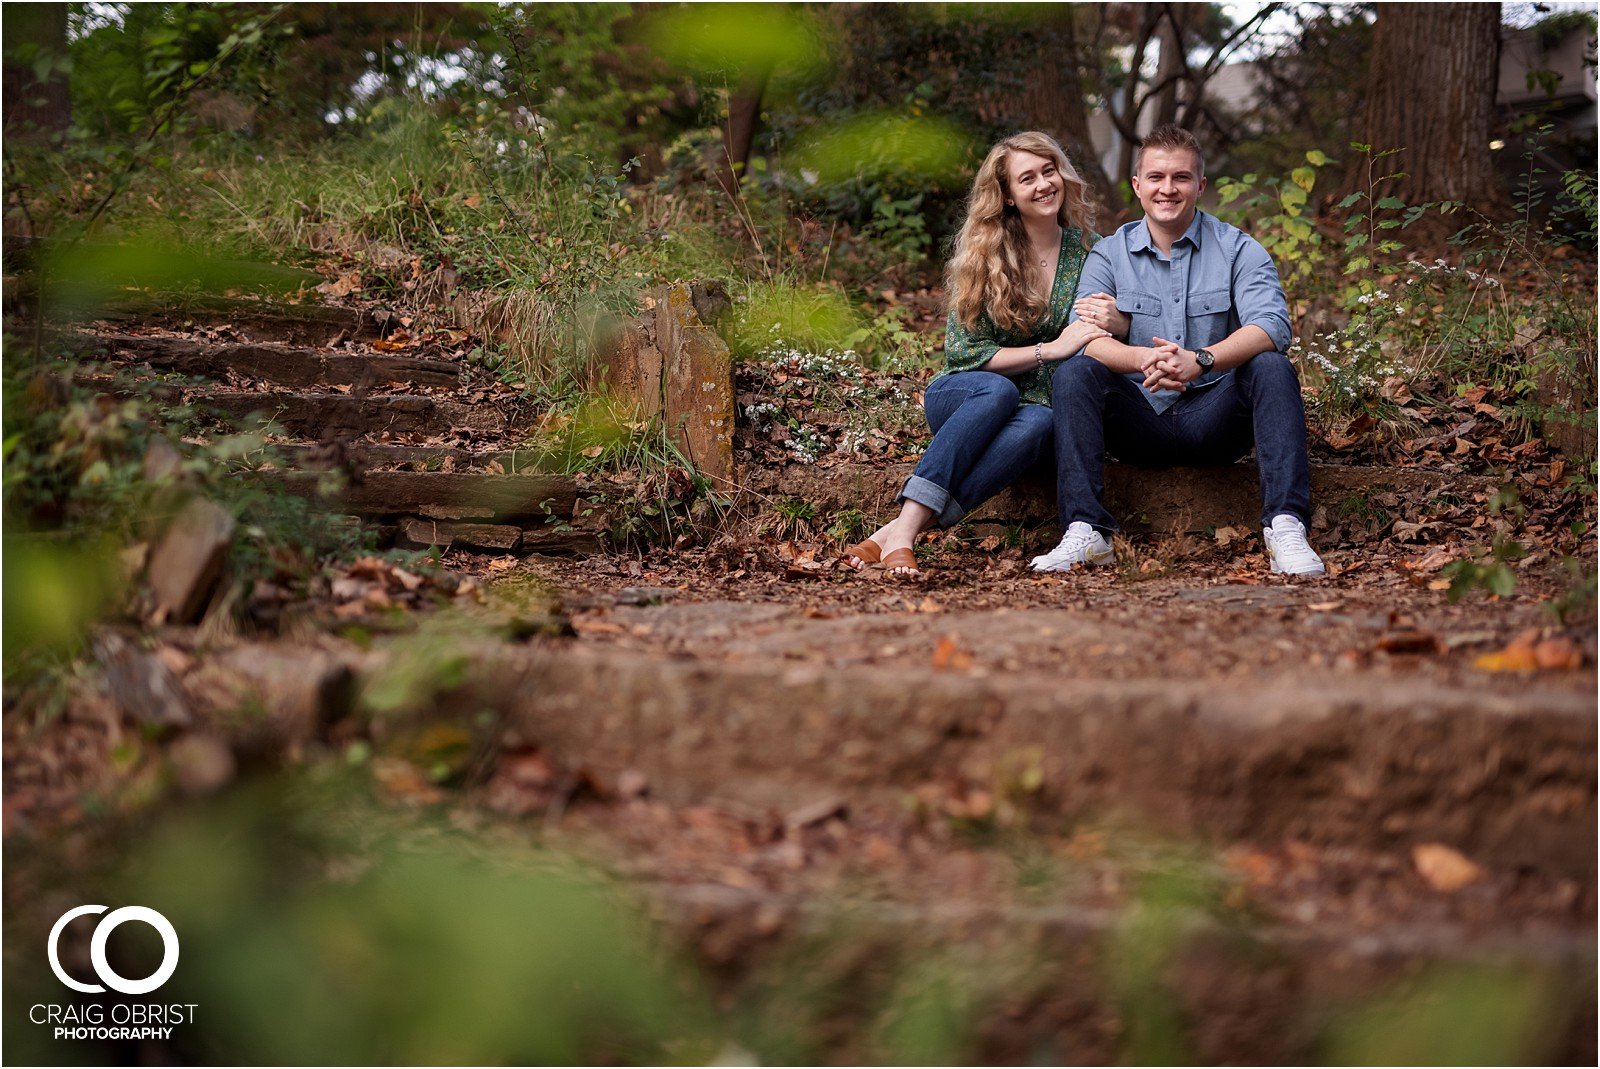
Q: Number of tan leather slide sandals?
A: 2